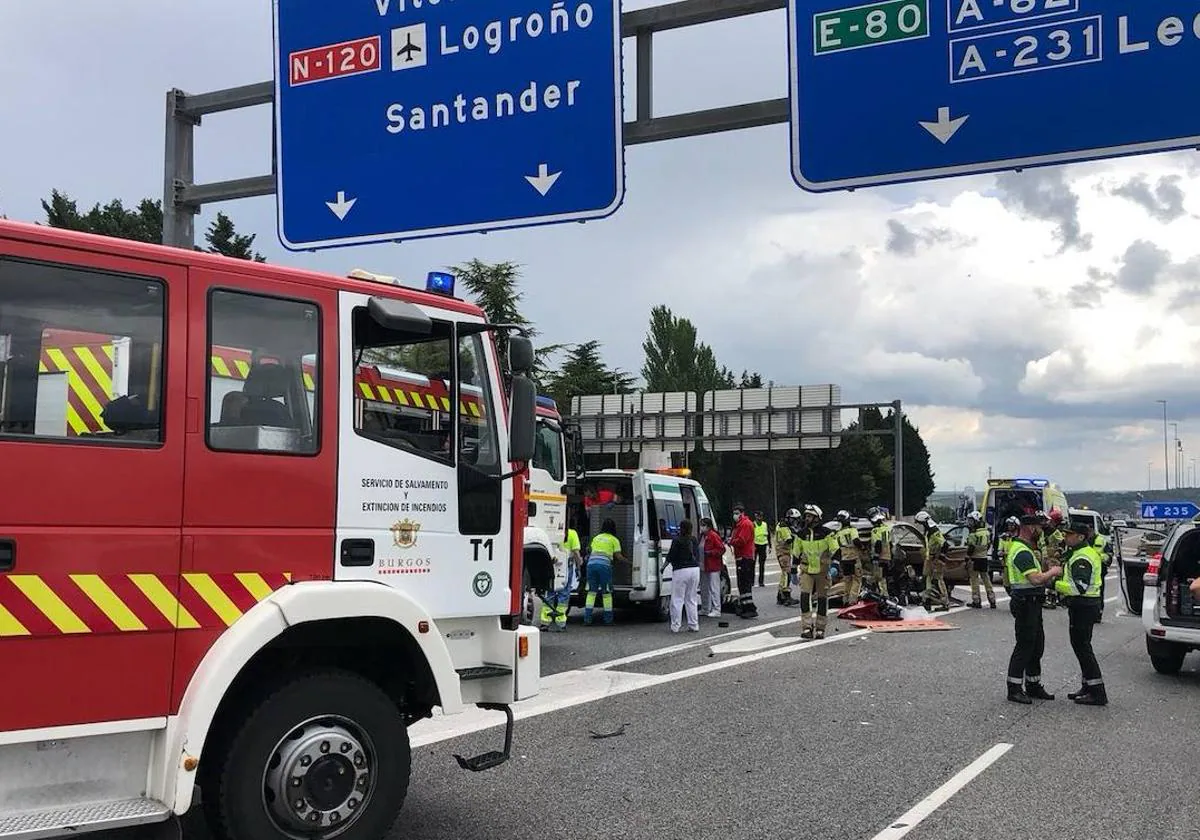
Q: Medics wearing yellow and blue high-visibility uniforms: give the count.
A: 2